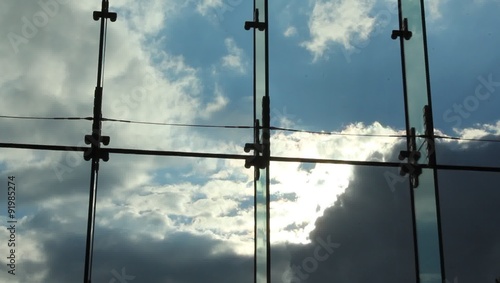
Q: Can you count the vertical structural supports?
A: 3